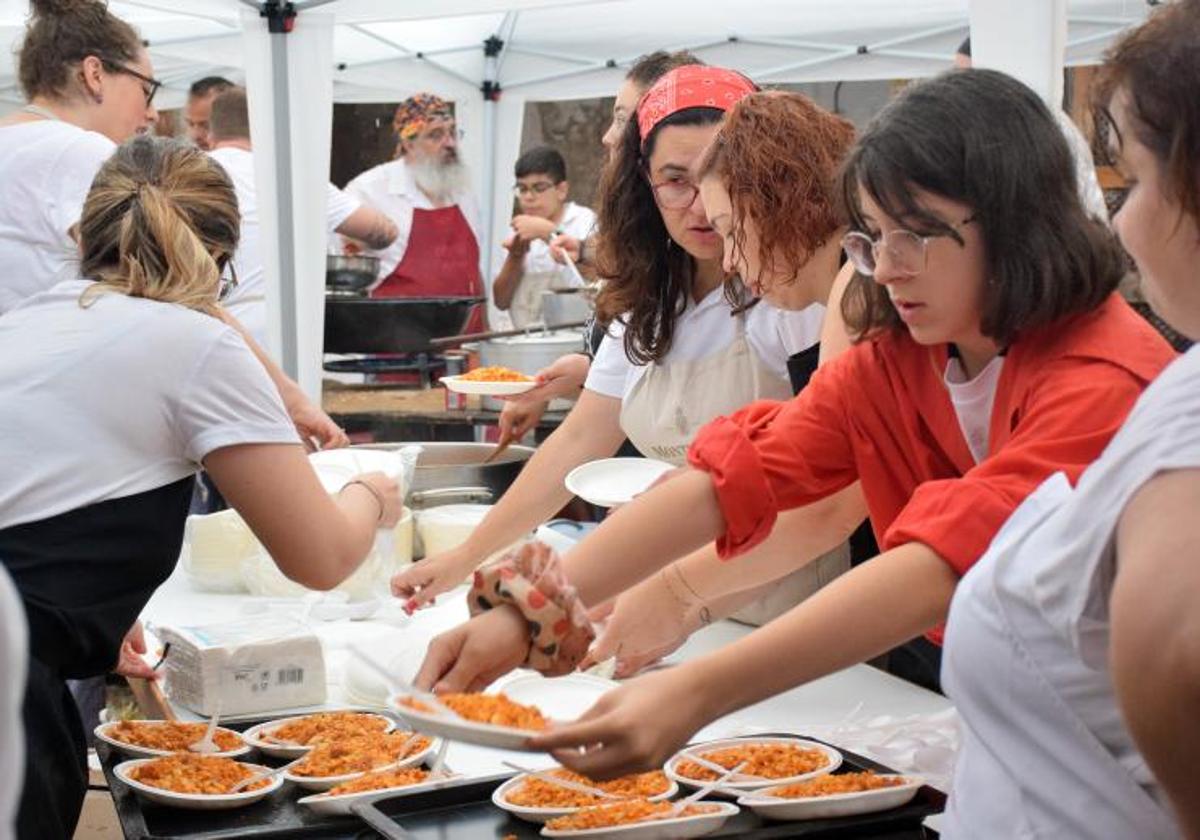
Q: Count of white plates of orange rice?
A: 11